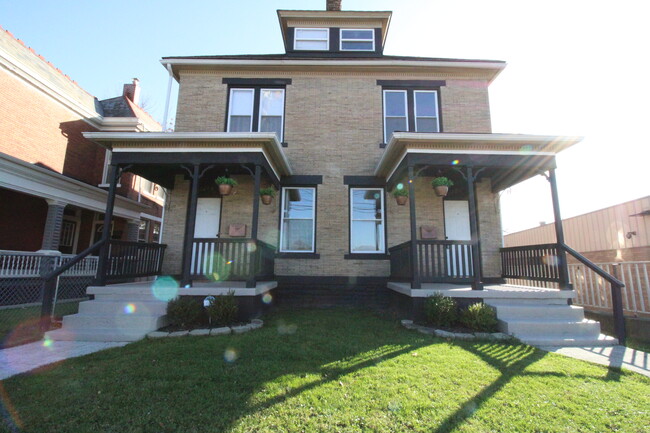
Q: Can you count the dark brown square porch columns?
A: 6